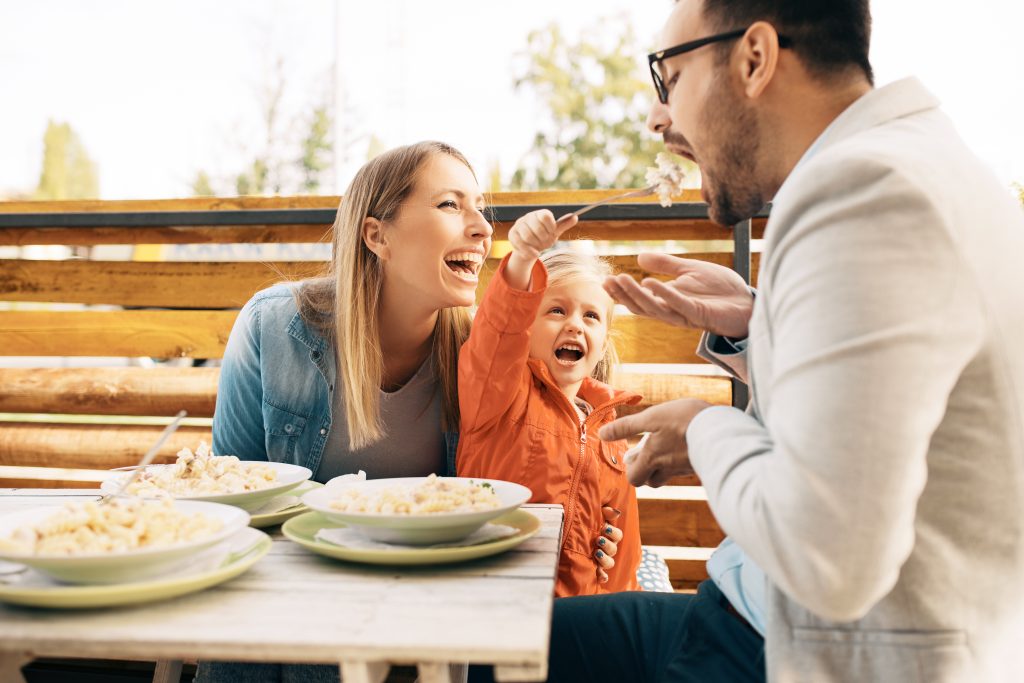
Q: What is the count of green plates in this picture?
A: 3